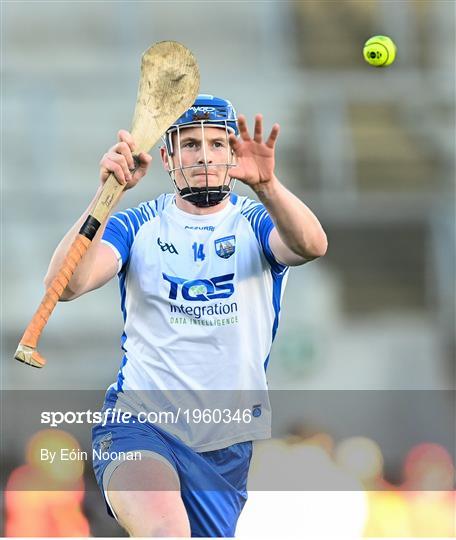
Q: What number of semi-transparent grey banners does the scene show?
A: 1